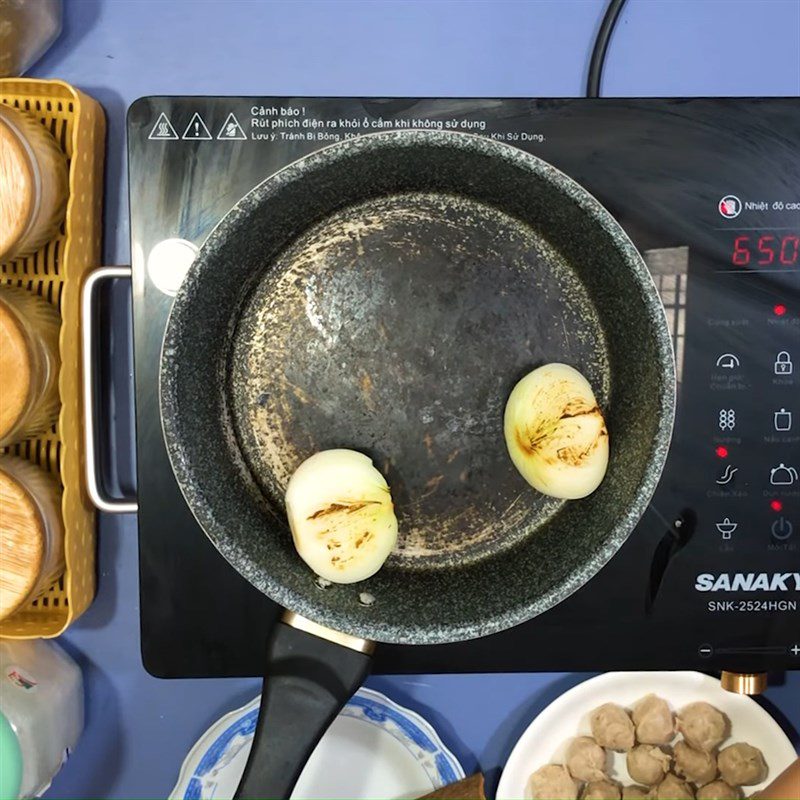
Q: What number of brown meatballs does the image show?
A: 12